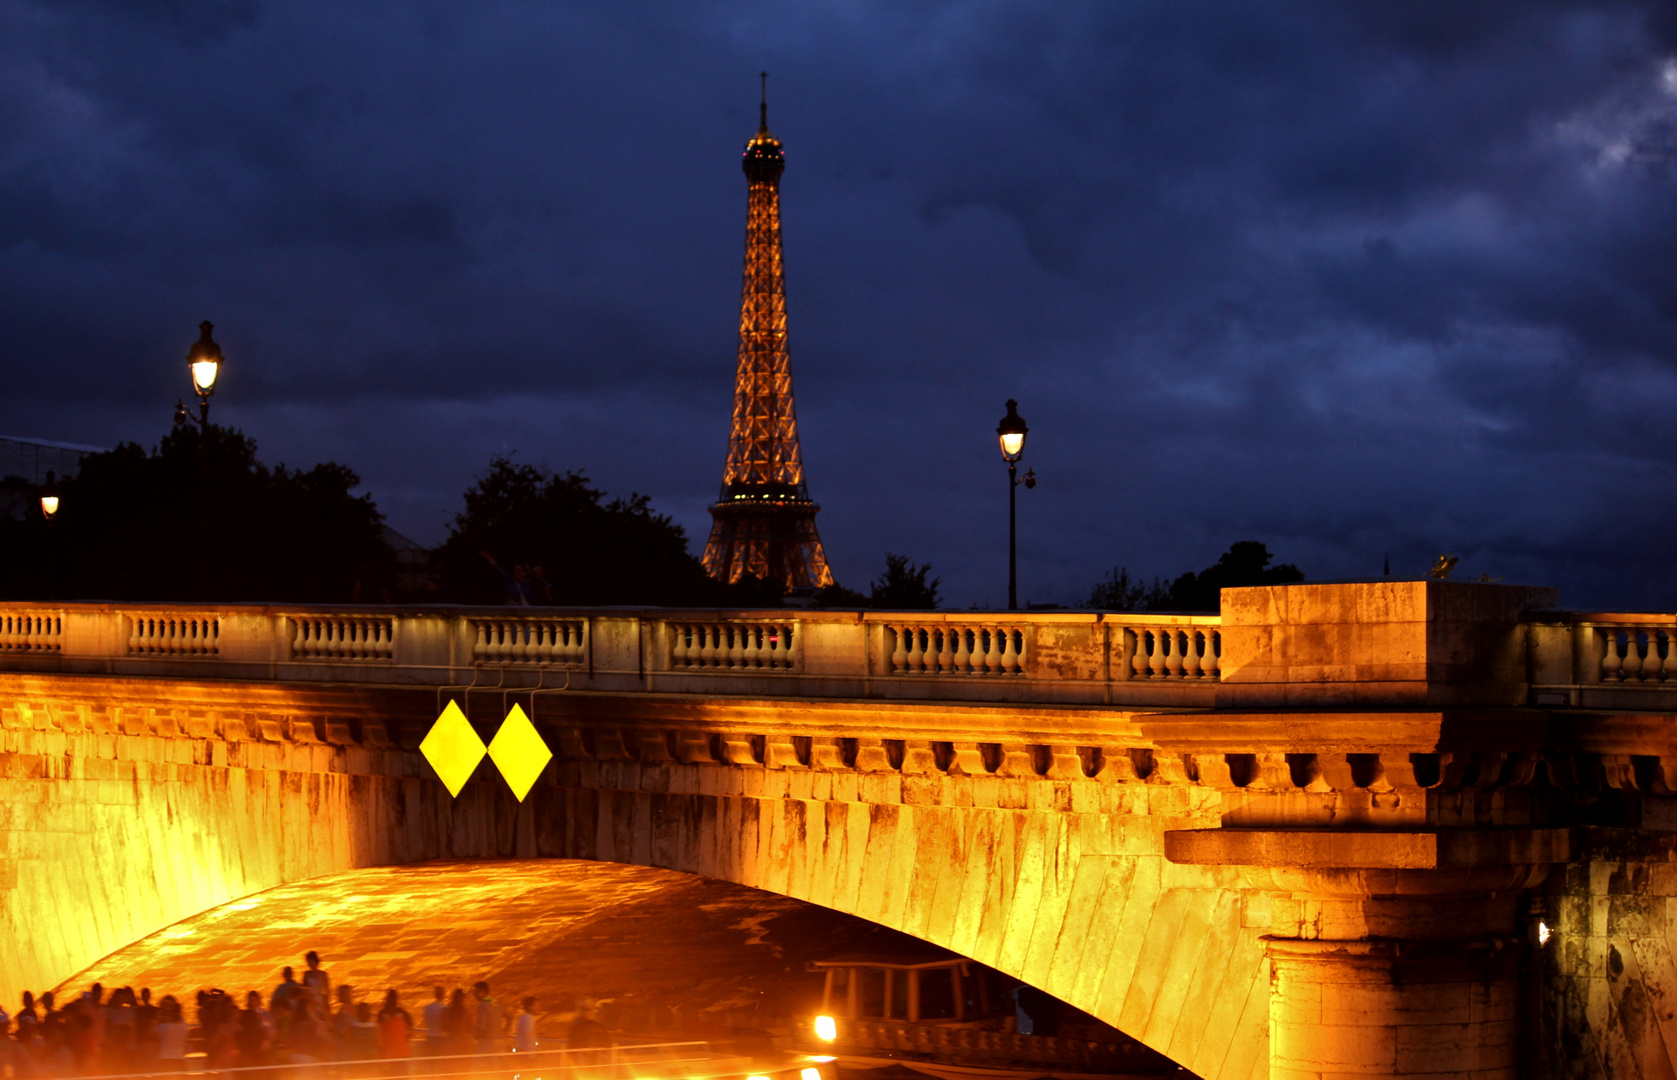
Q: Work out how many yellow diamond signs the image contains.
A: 2